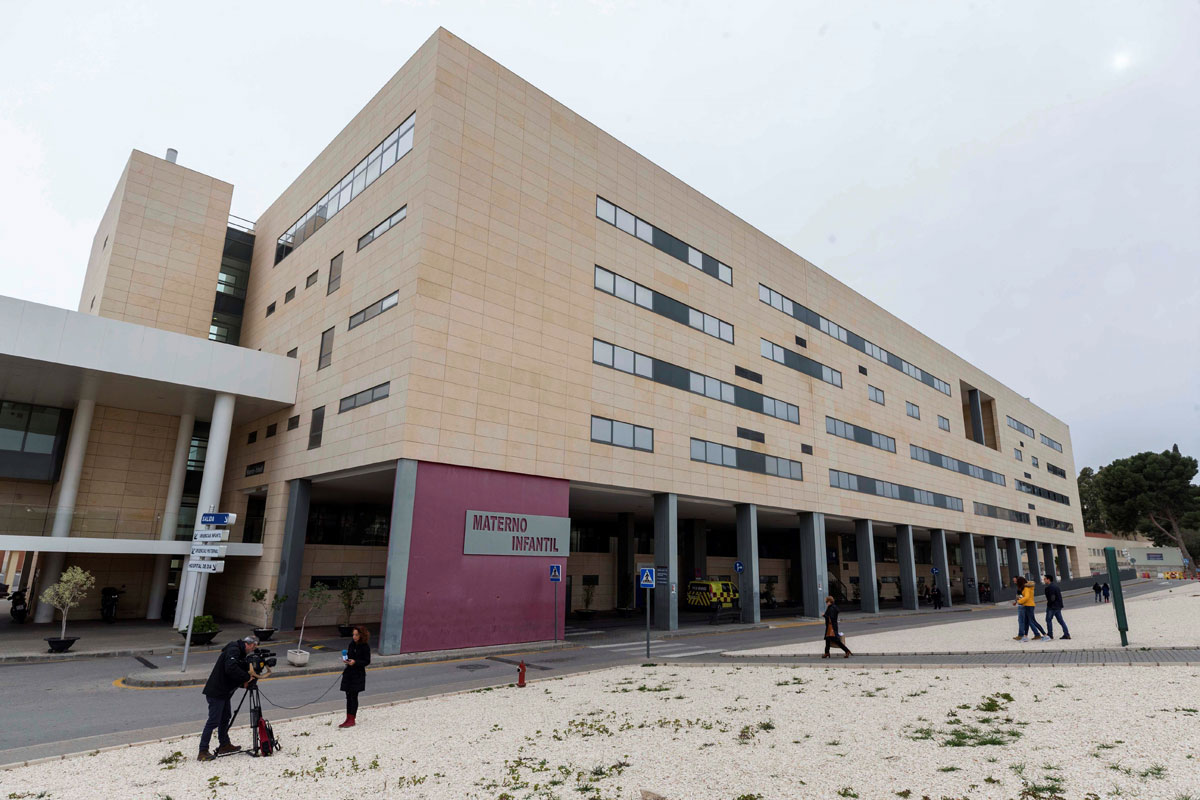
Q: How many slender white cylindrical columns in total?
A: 3